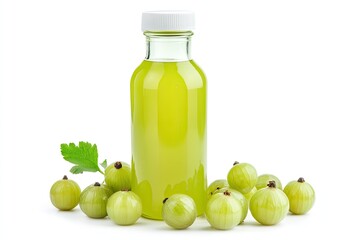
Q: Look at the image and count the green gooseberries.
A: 12